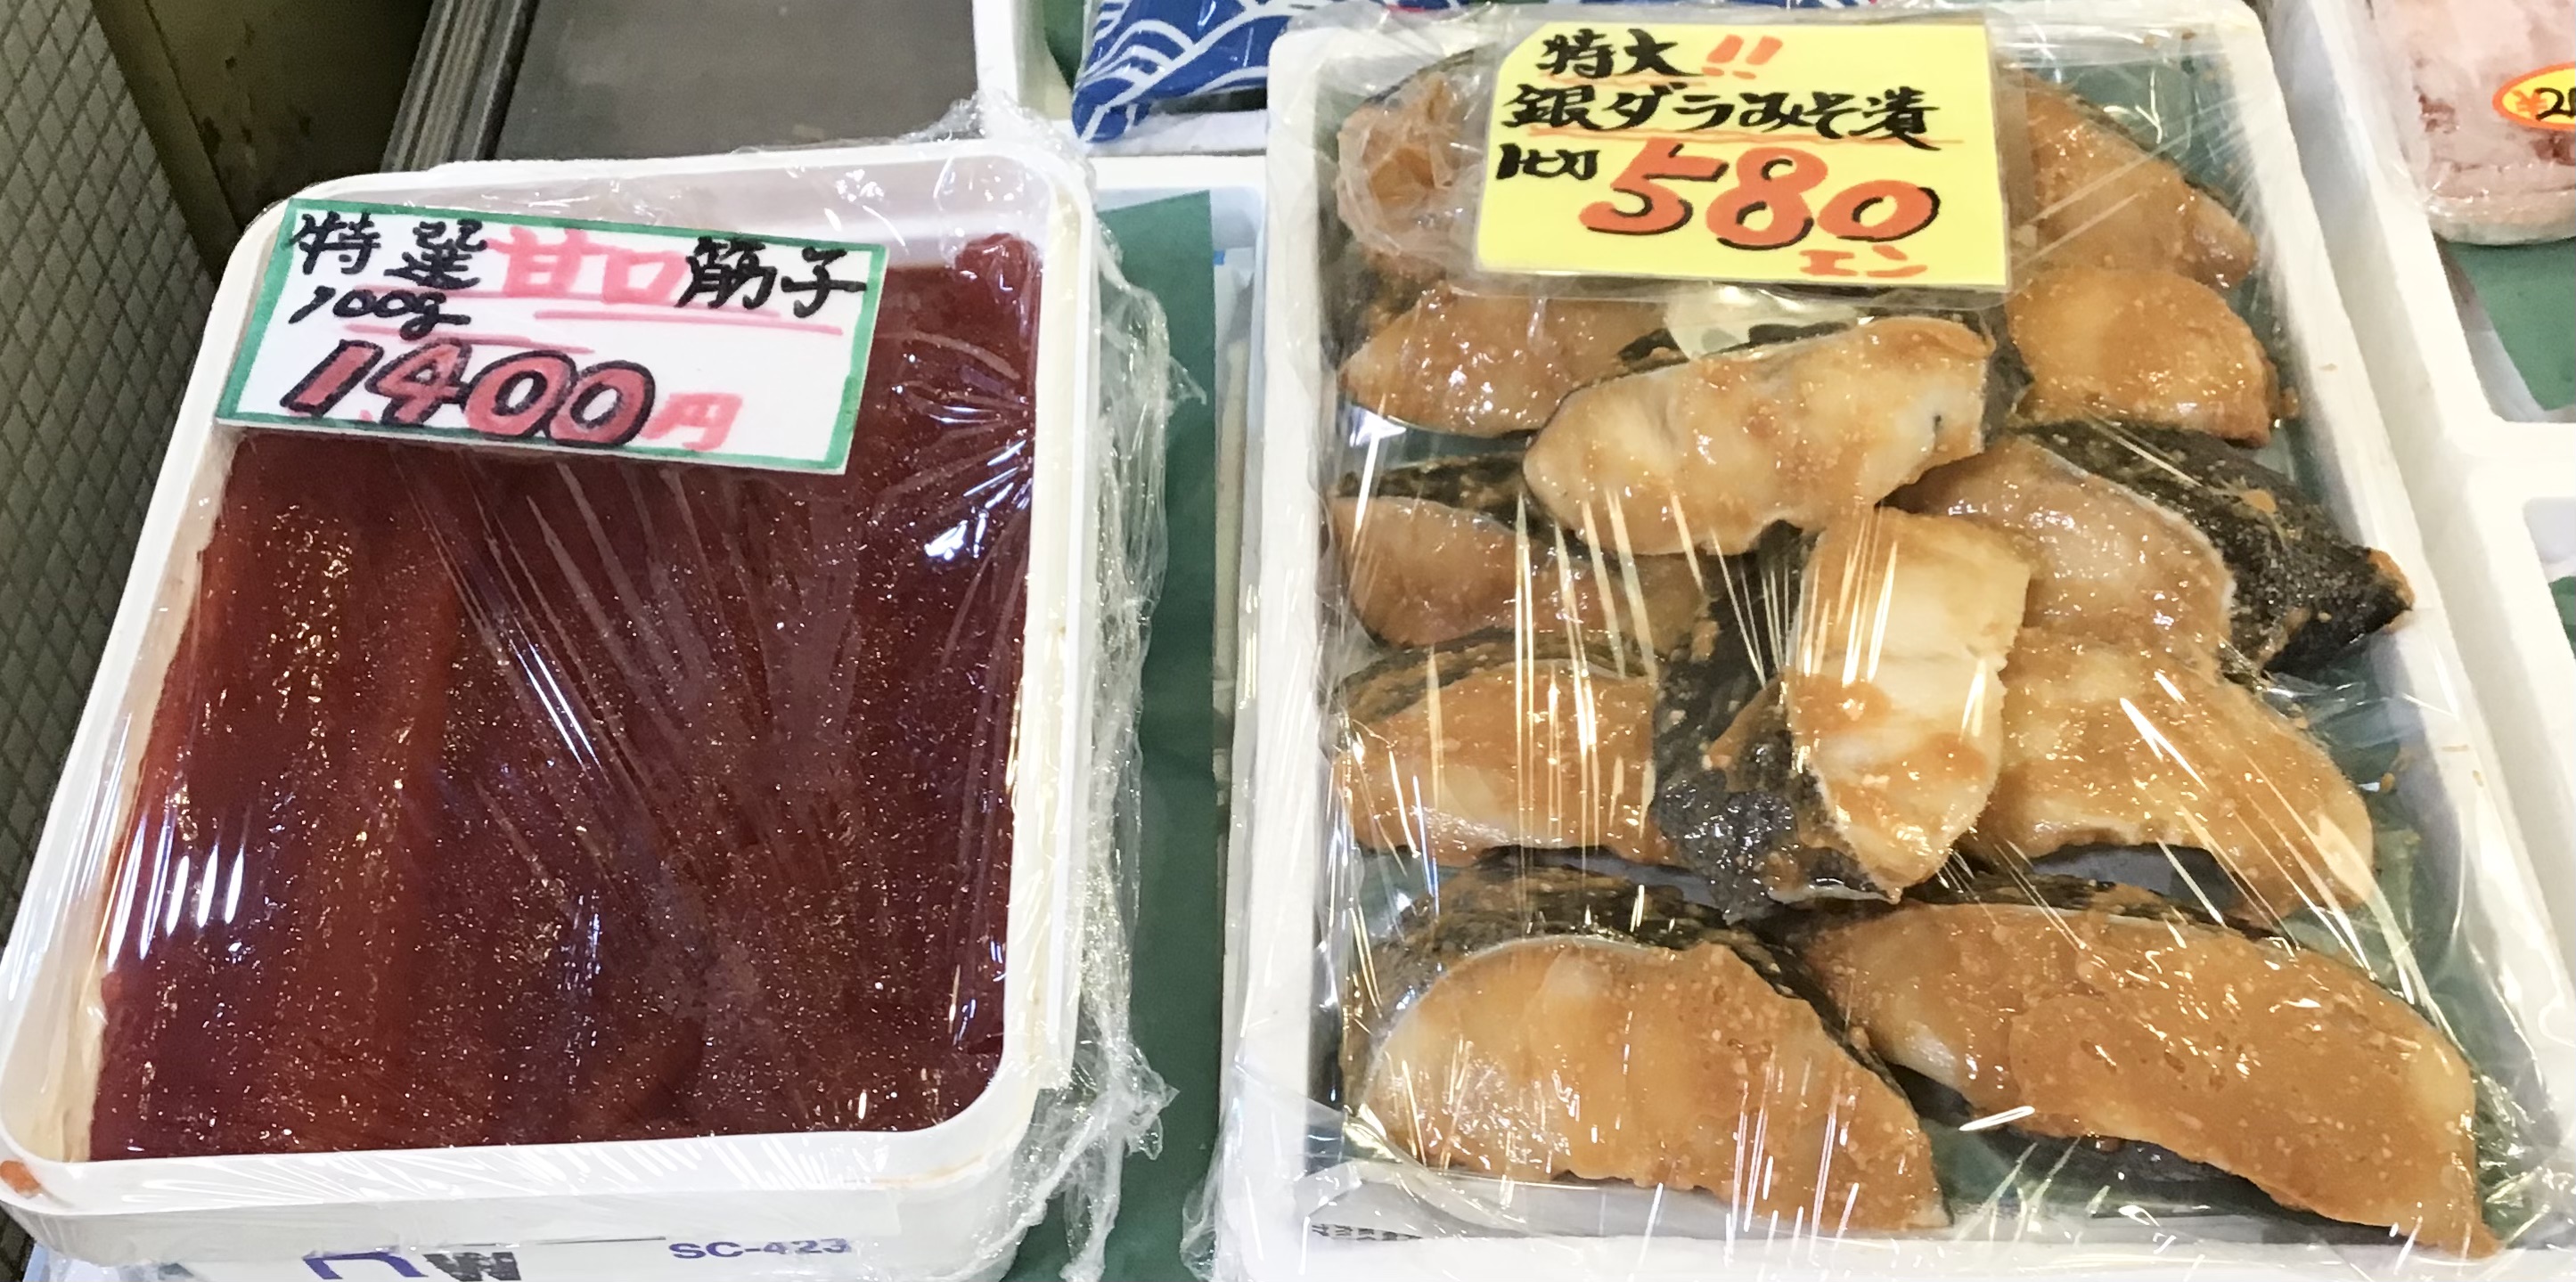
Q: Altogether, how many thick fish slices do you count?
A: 12